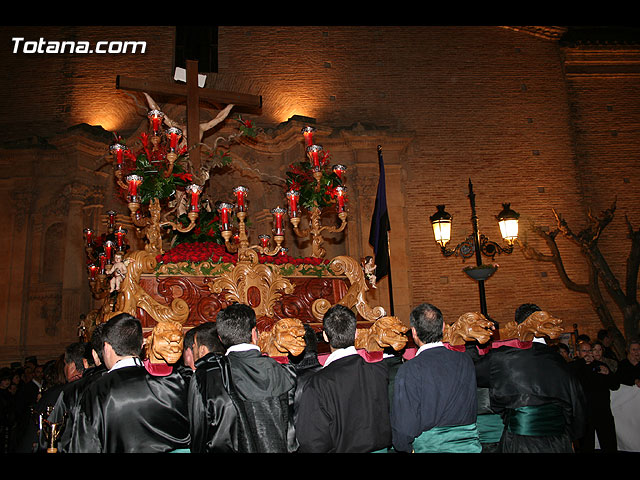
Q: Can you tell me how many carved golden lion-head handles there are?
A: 5